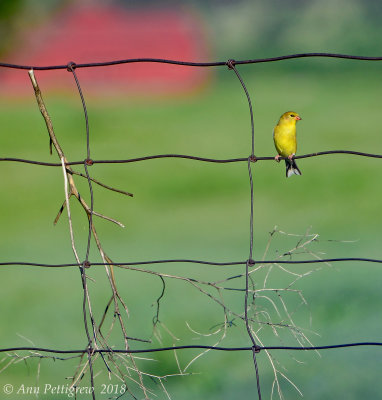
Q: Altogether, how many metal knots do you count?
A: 8